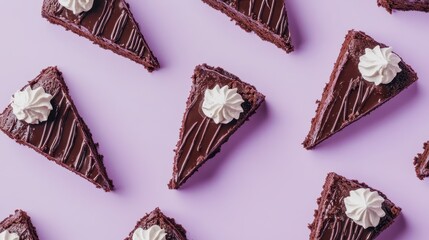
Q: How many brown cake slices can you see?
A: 10